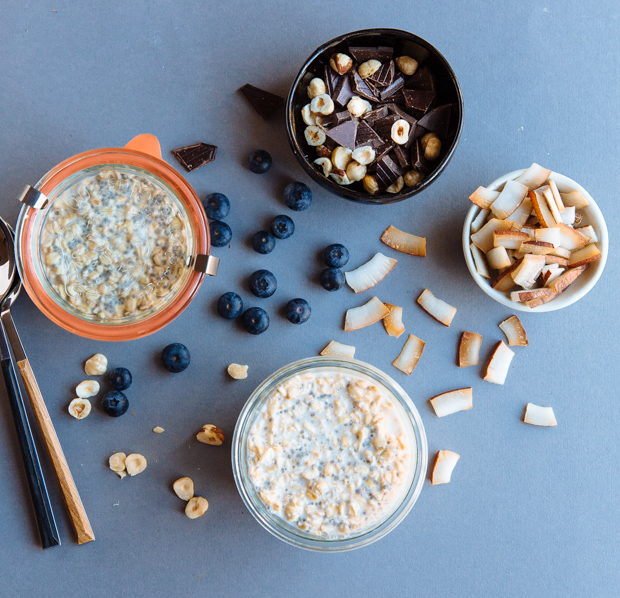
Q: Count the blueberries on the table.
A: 15